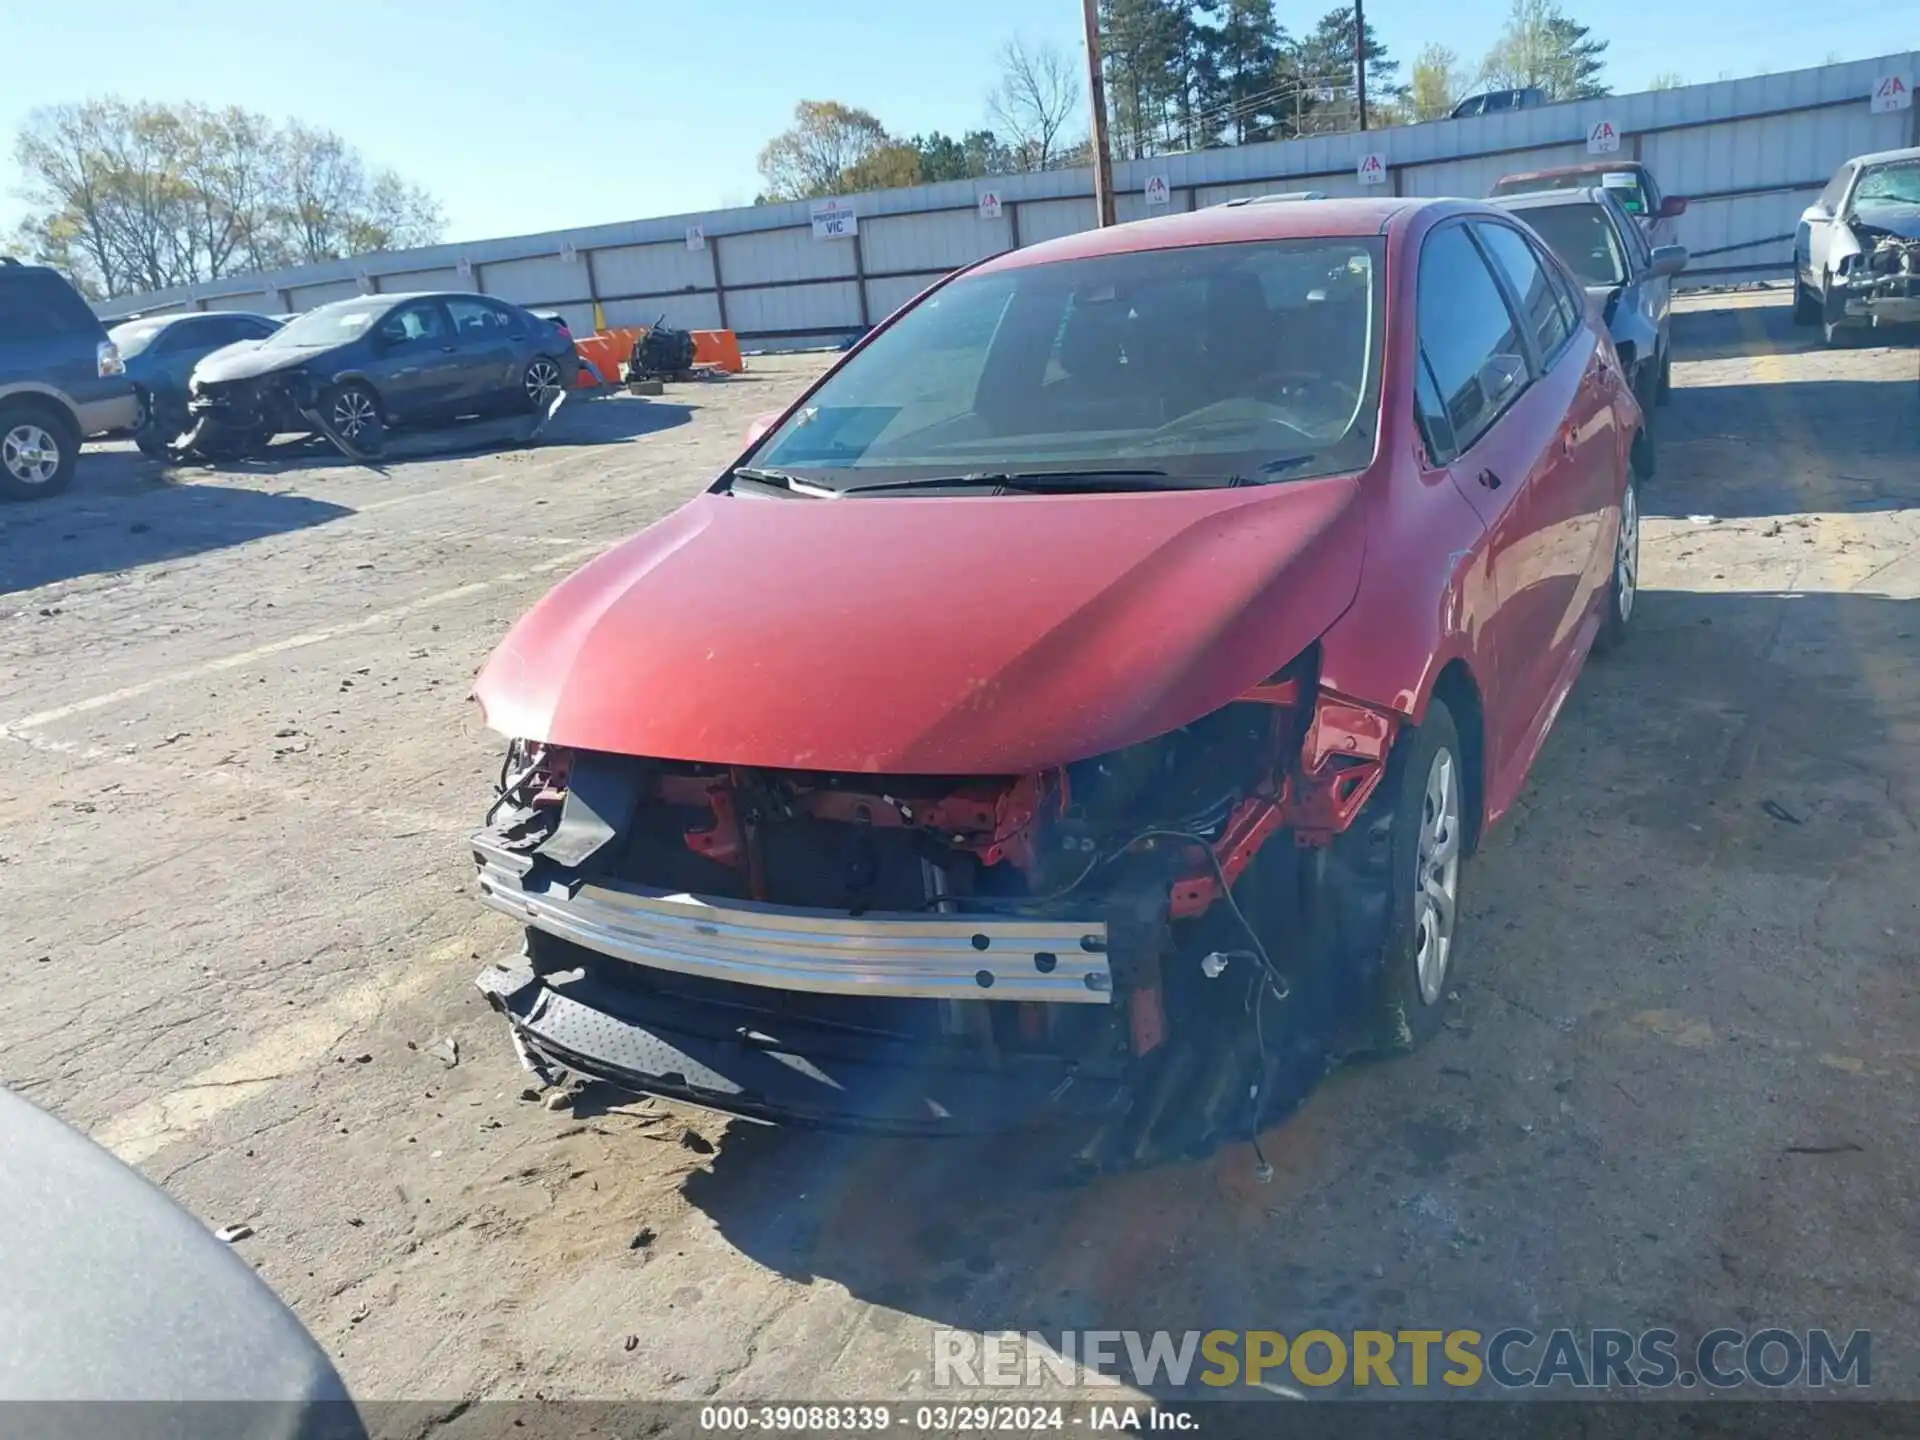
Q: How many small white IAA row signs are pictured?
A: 11